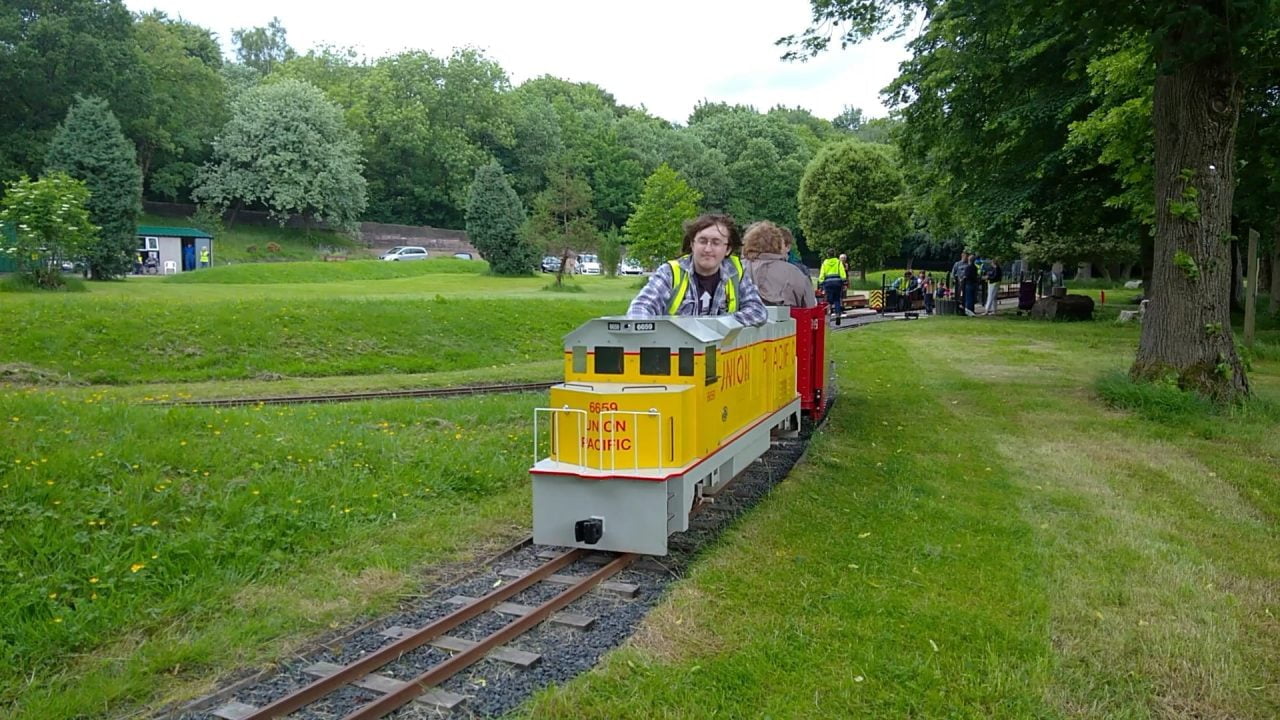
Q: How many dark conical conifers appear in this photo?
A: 2